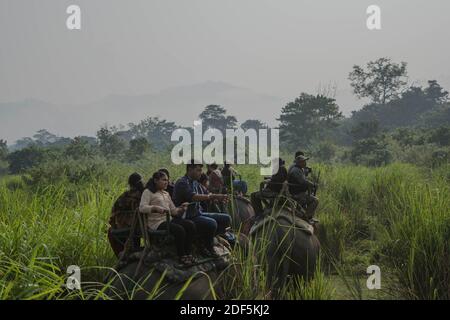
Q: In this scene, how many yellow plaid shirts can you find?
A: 0